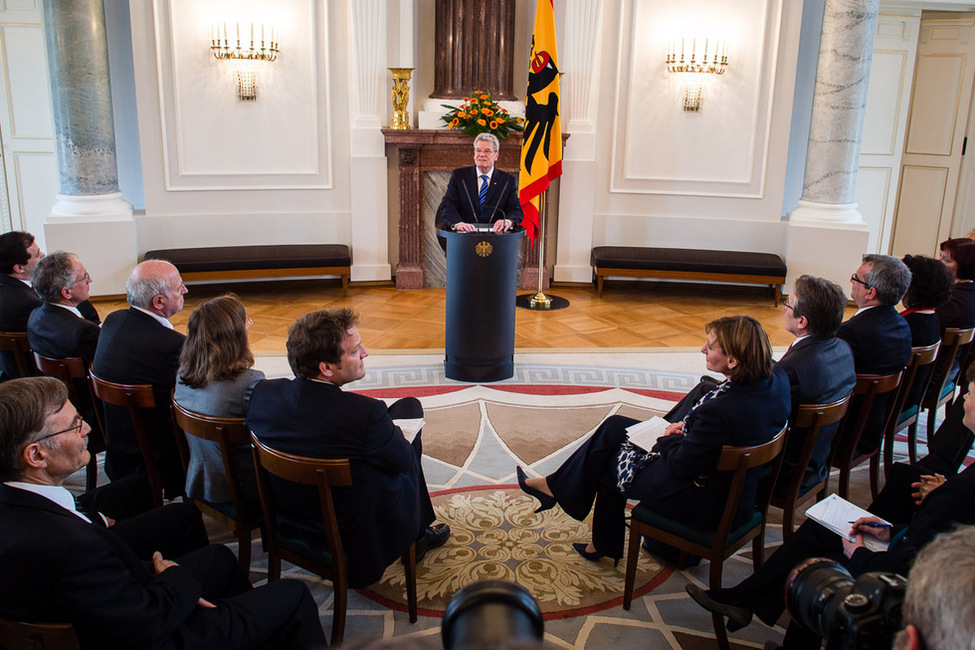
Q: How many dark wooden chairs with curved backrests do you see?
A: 11